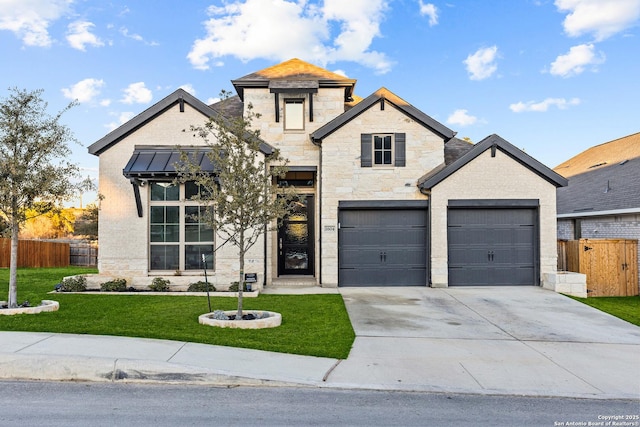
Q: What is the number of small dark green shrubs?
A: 5